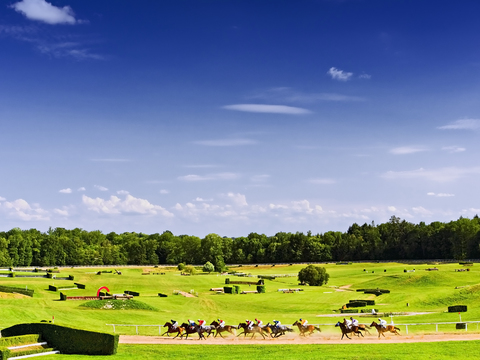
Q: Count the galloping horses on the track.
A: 11